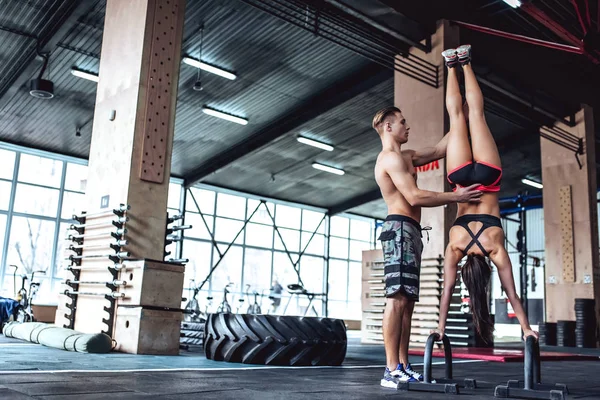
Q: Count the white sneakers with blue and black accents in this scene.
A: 2